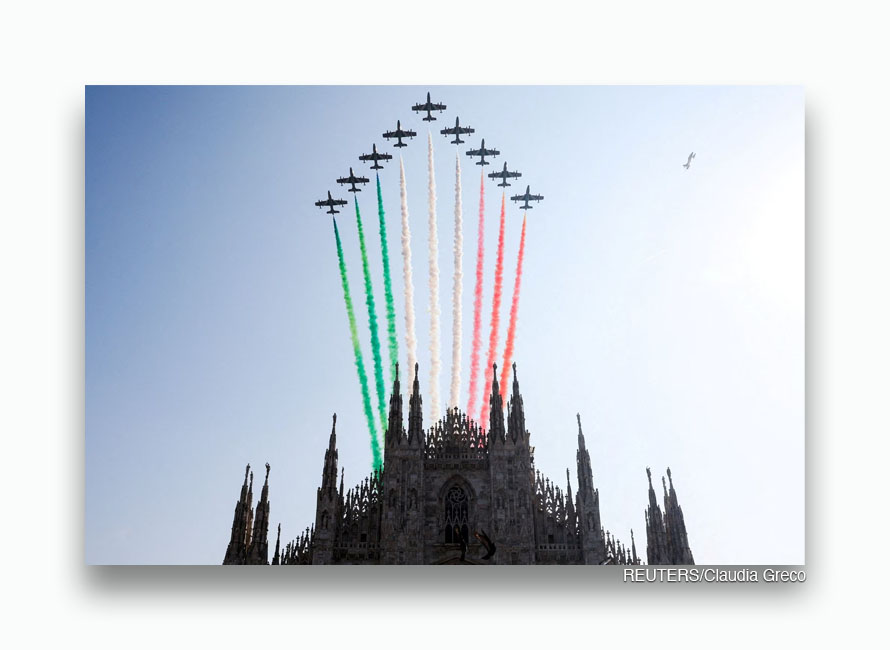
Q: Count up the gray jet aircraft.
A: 9